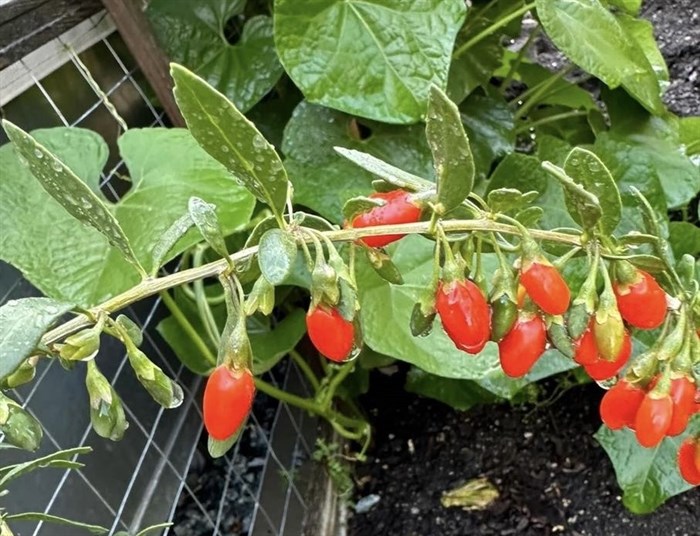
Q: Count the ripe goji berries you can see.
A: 13